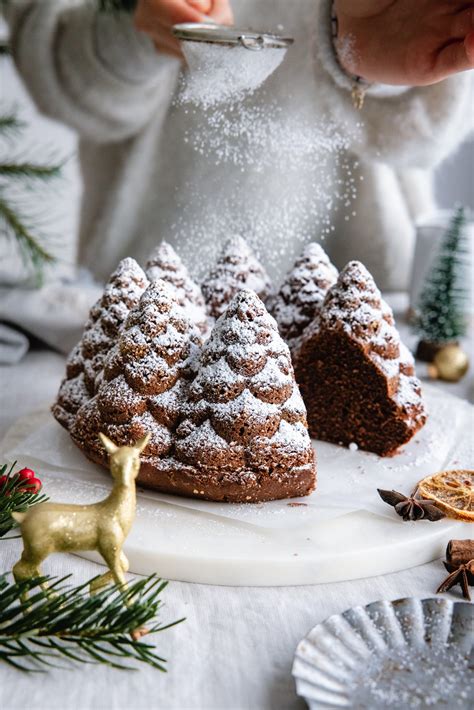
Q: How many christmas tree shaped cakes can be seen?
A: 7